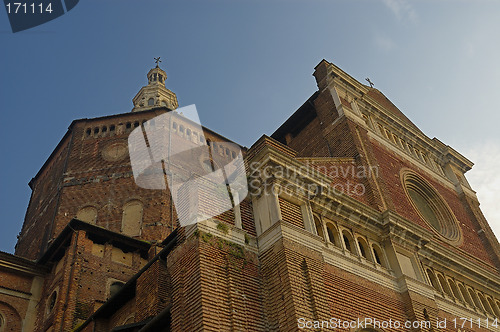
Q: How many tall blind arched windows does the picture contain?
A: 2